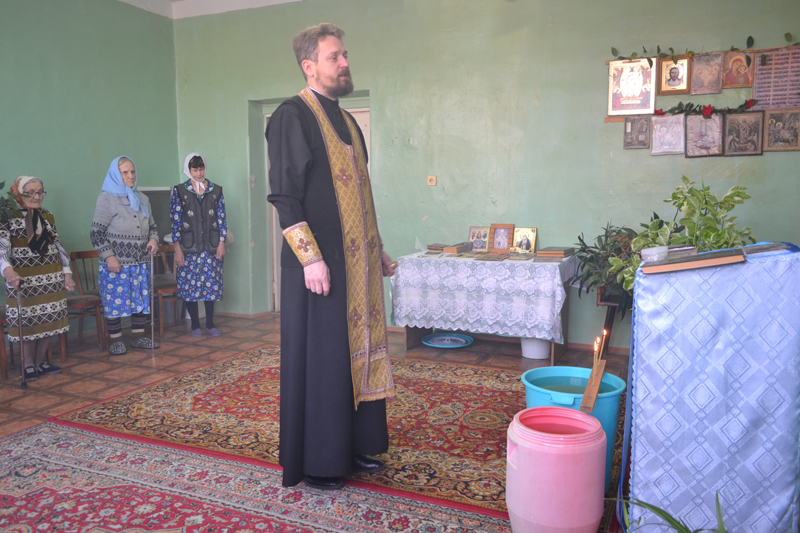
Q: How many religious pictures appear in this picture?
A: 13